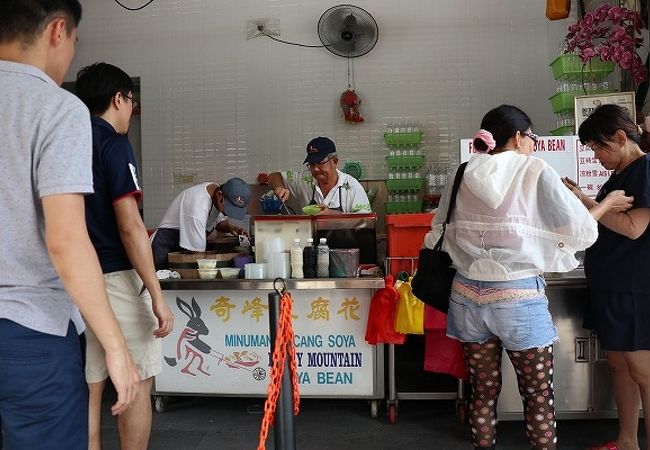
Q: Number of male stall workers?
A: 2